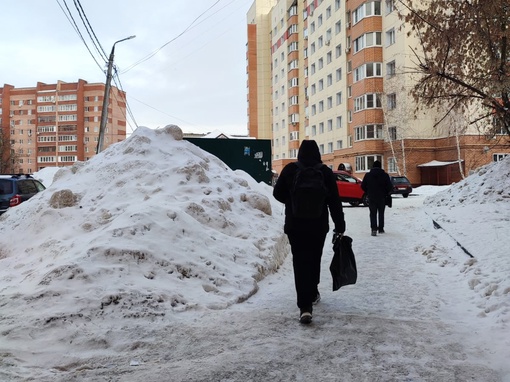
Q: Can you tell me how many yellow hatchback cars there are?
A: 0